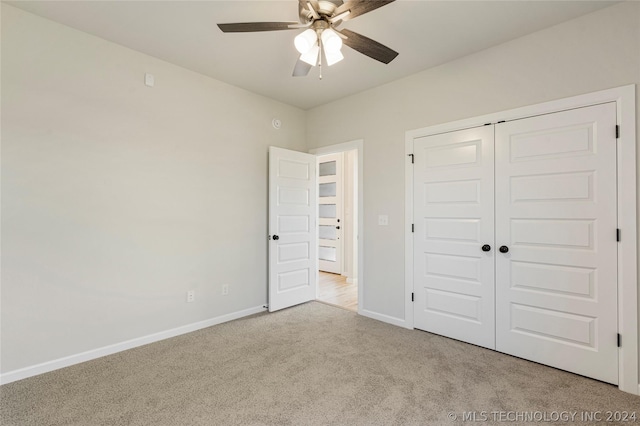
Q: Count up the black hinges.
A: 6